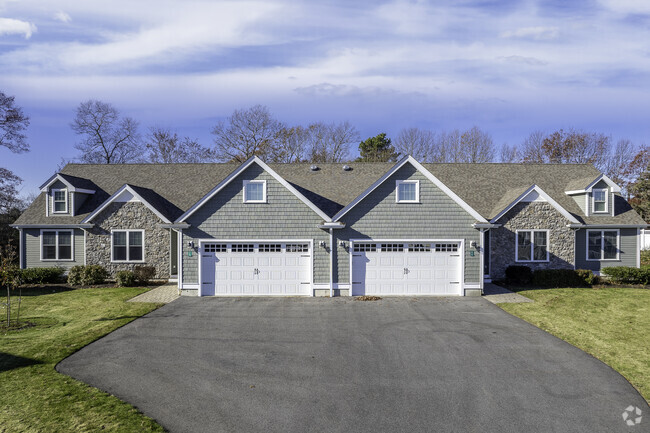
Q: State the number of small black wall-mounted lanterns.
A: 4